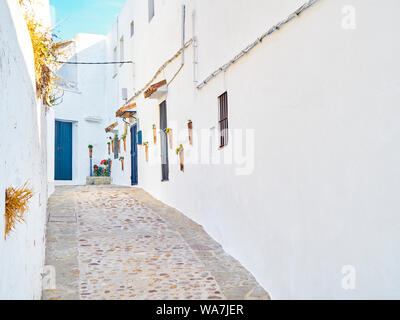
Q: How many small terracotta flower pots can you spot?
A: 11